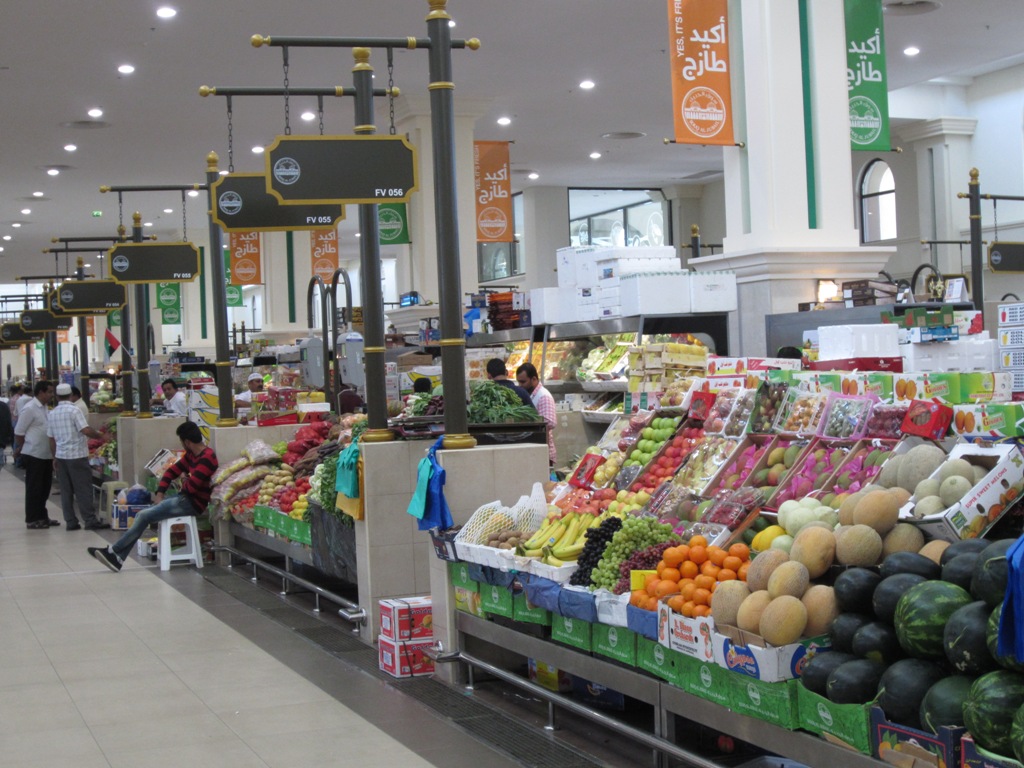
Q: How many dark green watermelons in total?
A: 13